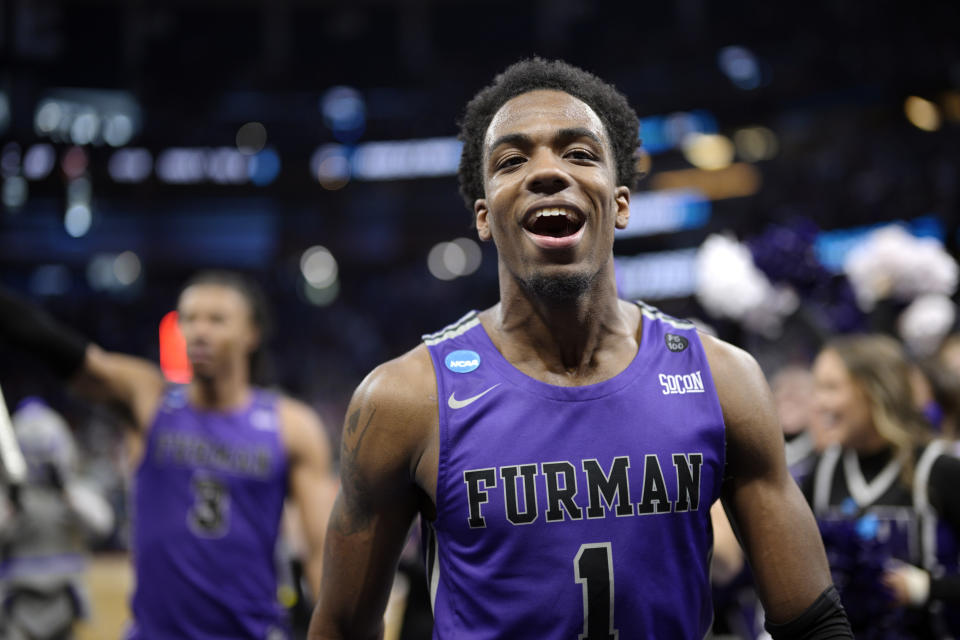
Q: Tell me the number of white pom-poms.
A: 3